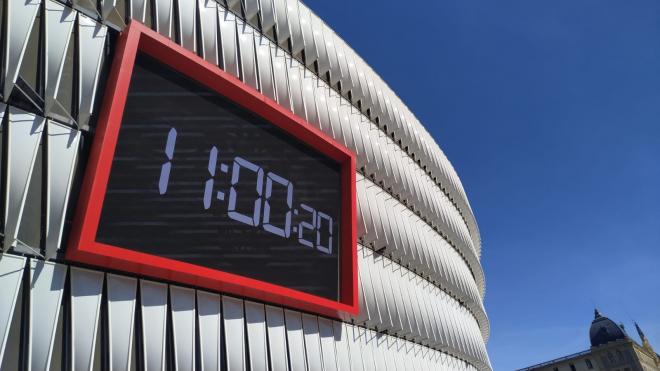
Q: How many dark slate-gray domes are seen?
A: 1